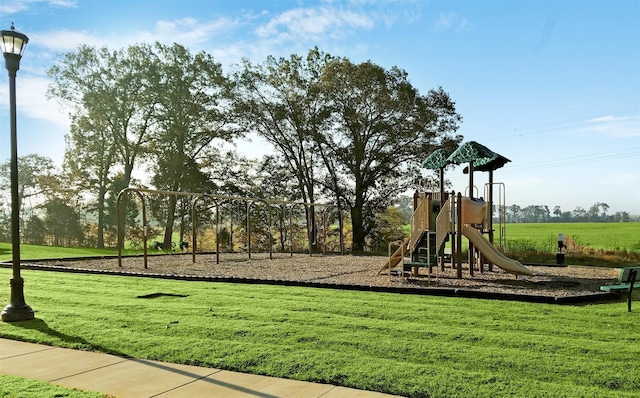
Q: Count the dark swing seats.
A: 2